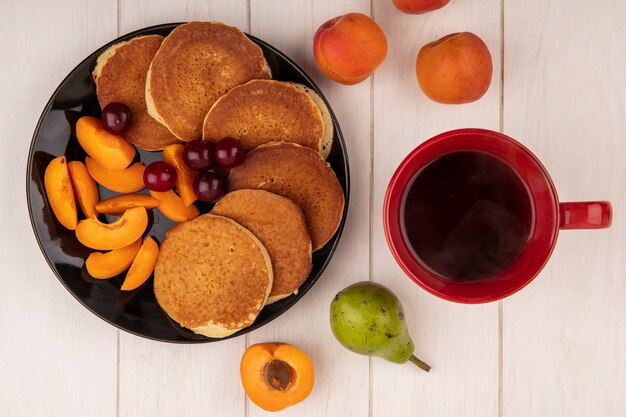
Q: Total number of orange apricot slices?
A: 10